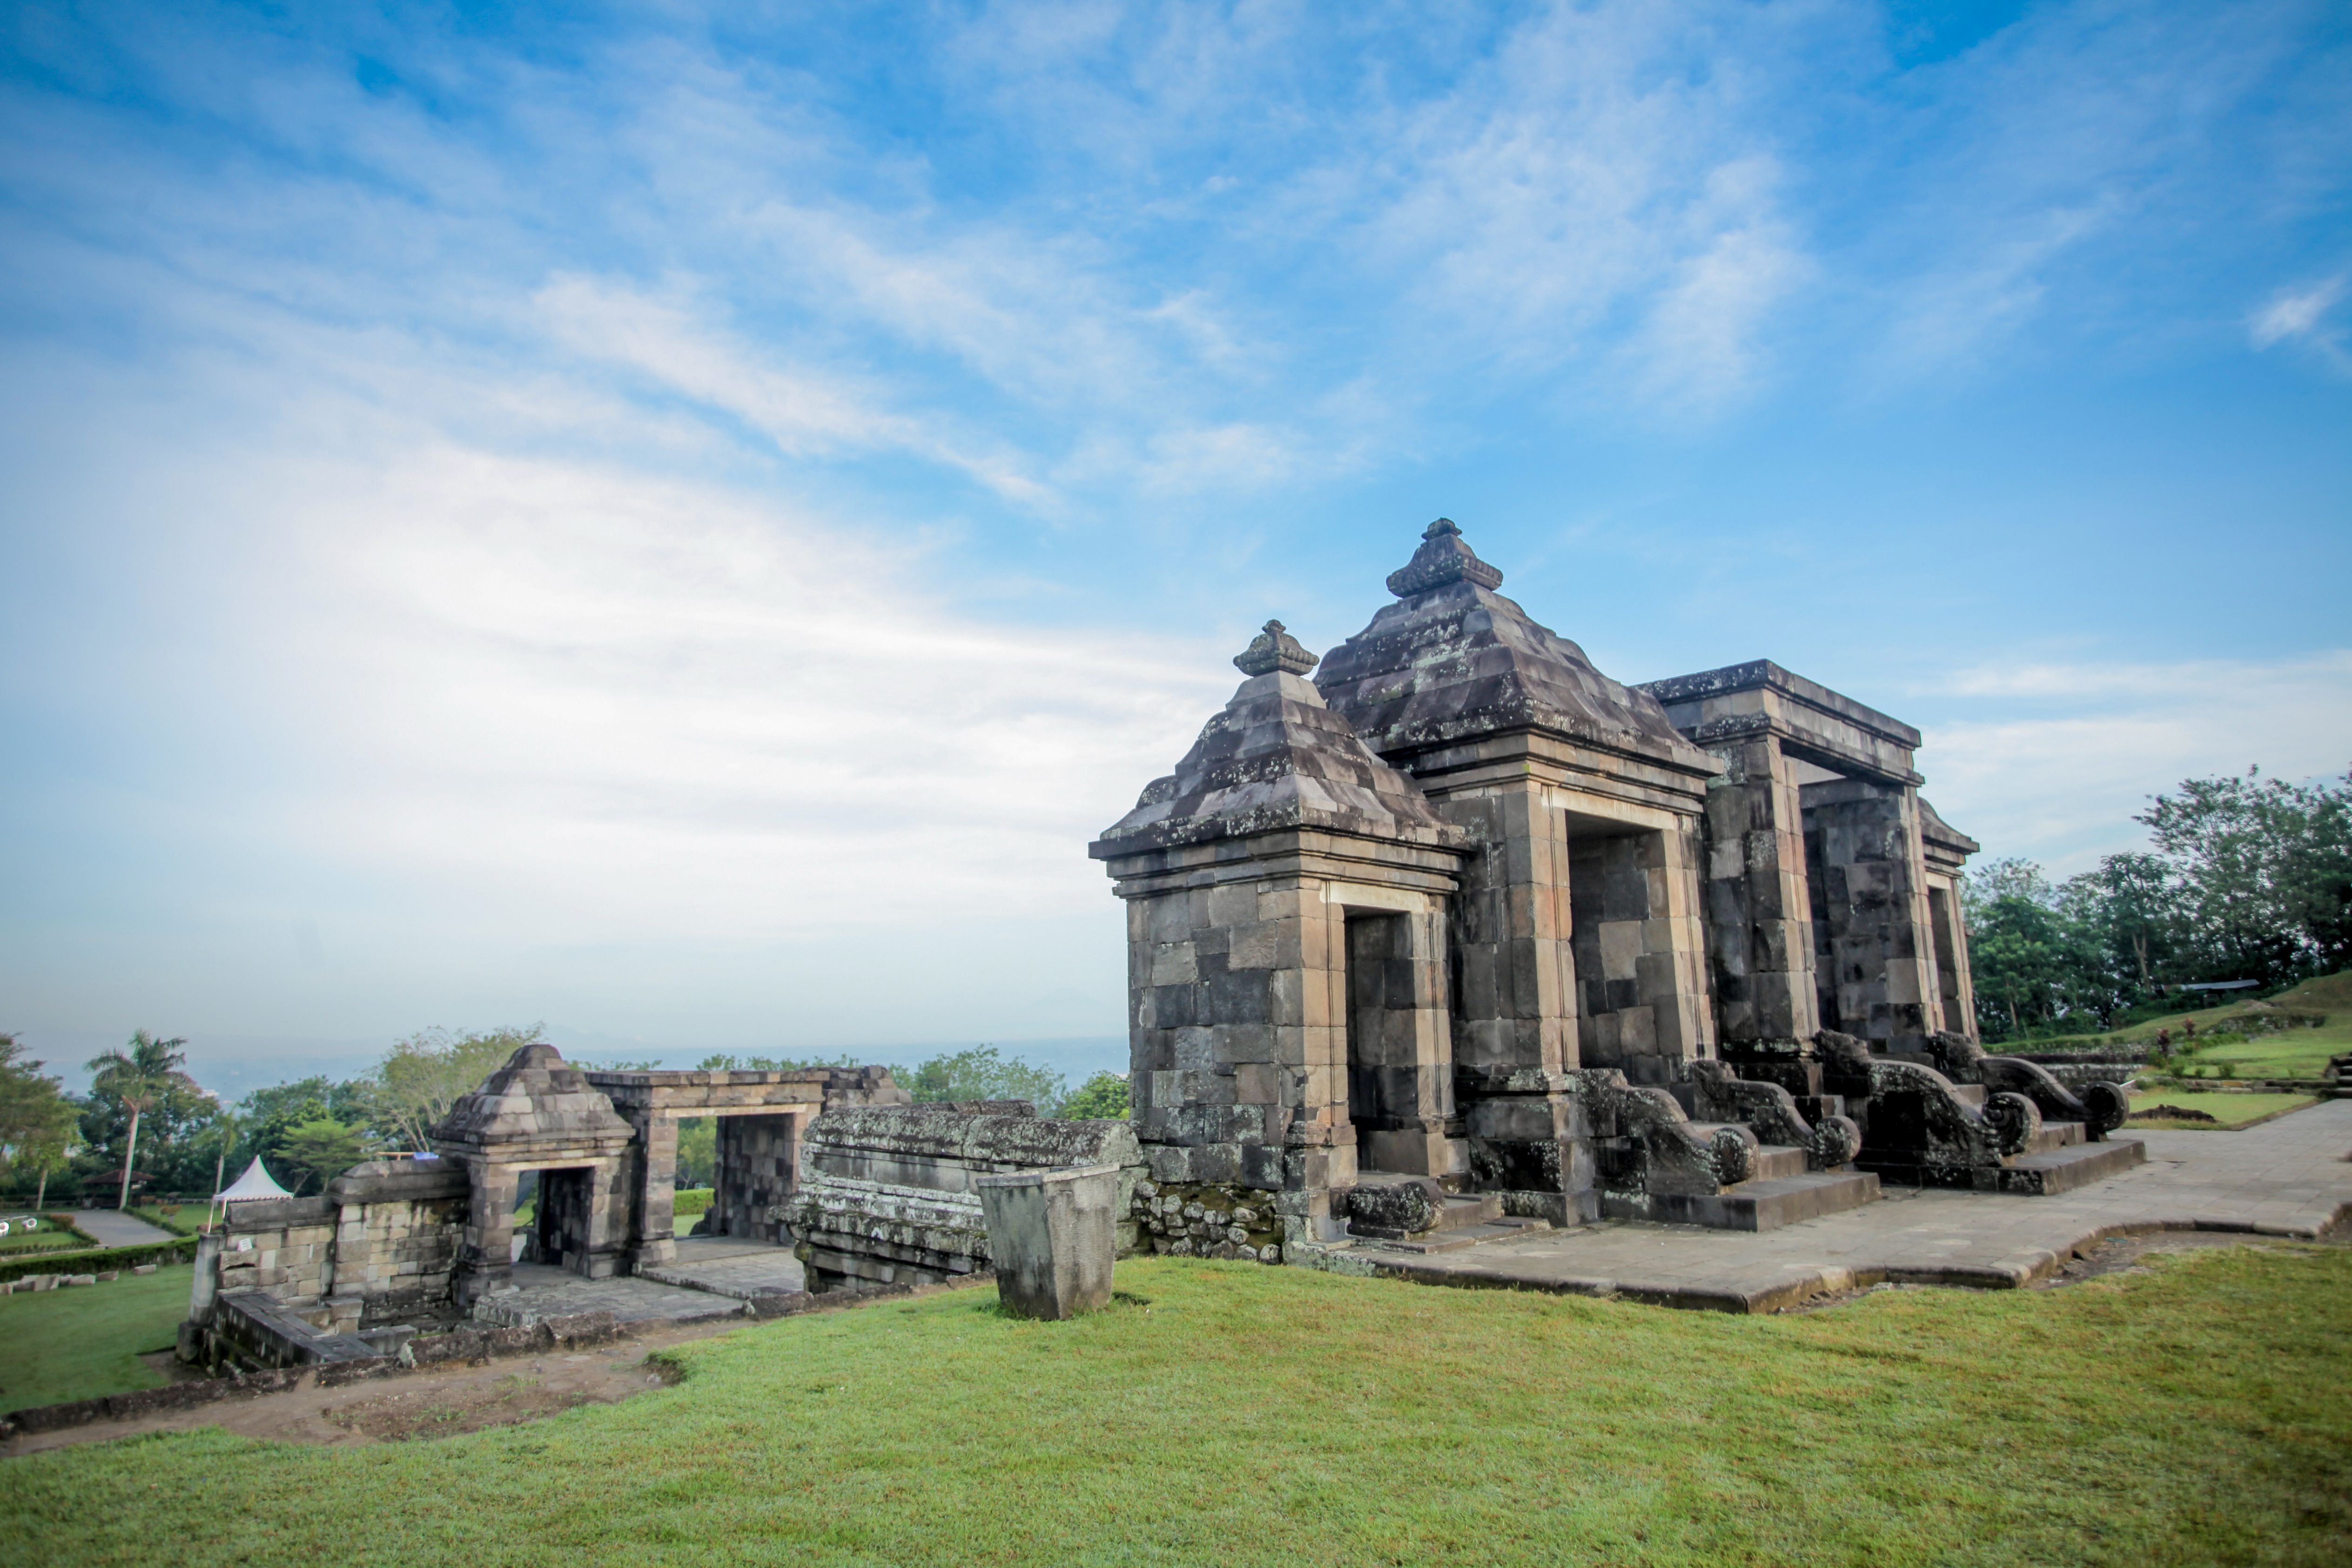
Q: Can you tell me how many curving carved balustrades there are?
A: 4